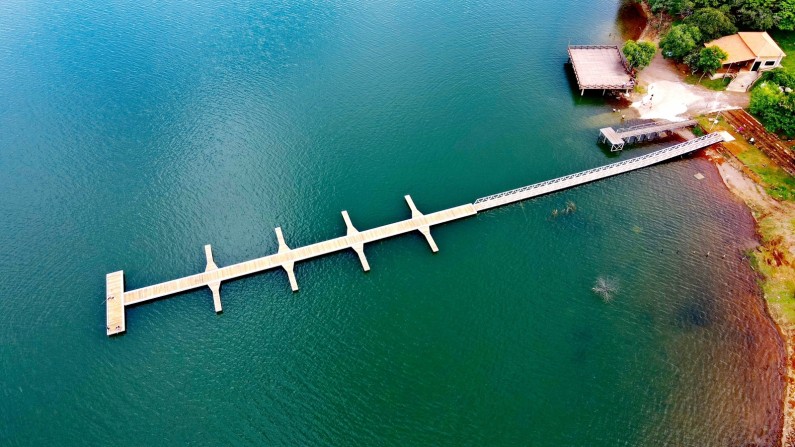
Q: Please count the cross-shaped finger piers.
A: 4